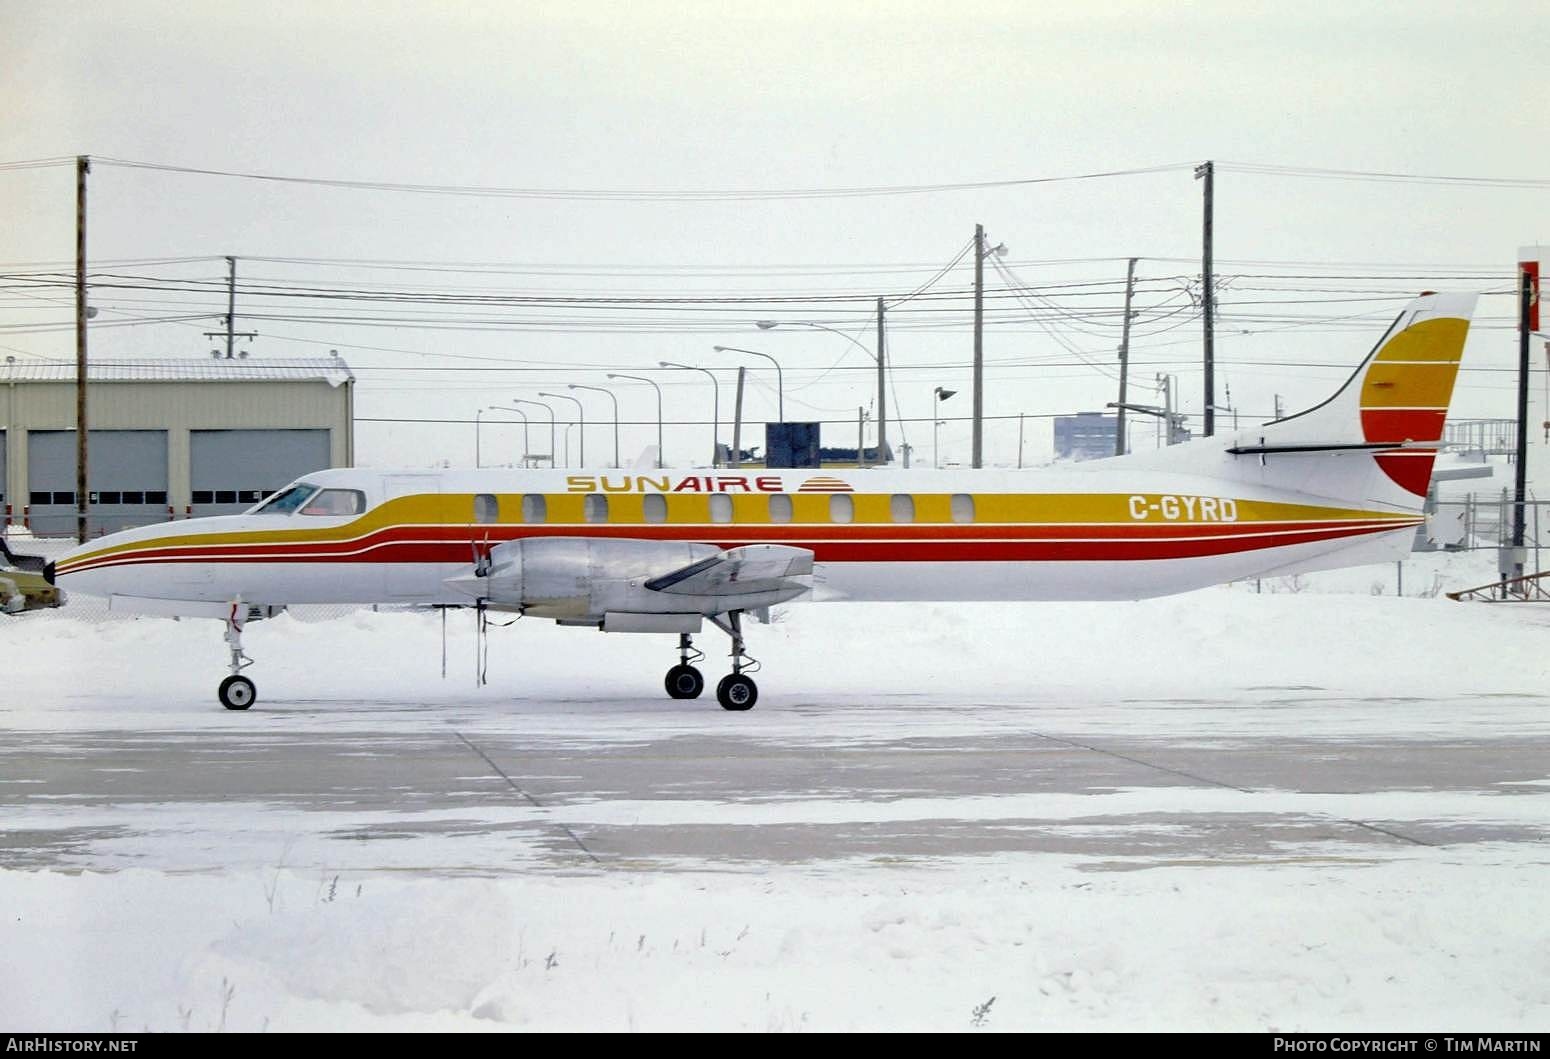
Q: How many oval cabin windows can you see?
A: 9